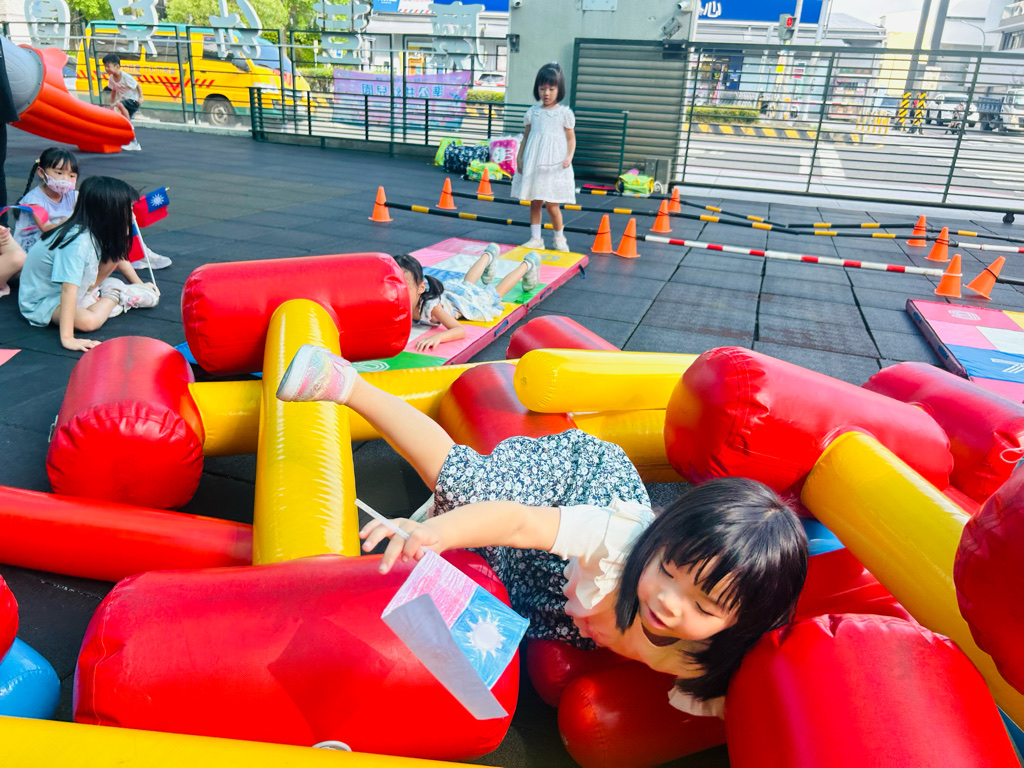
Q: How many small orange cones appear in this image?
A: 11